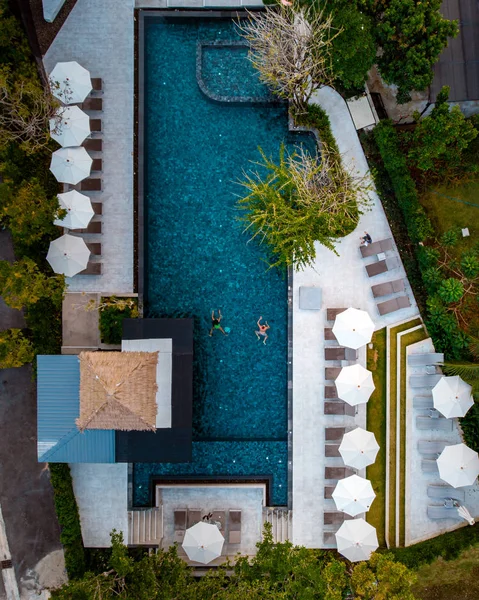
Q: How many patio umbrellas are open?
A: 13